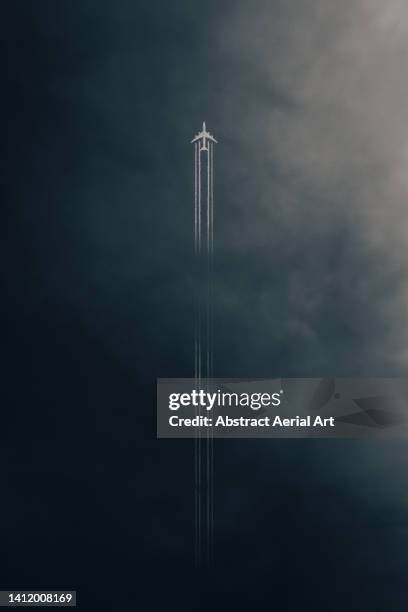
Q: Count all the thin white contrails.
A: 4